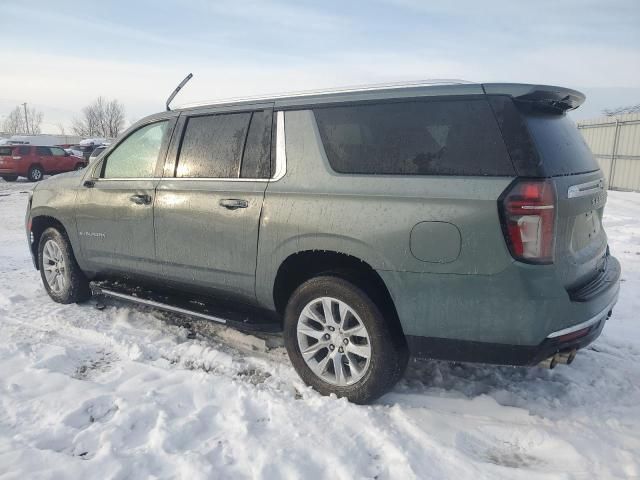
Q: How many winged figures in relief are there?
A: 0